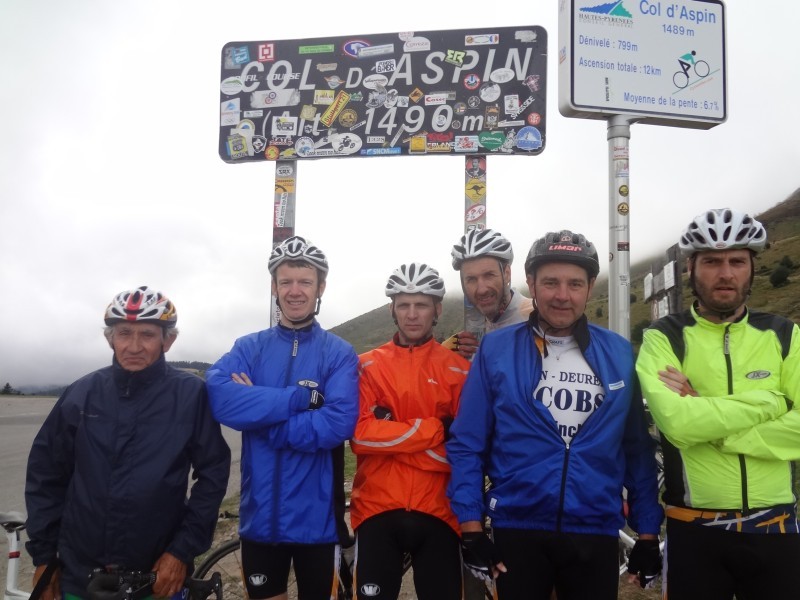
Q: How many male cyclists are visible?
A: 6